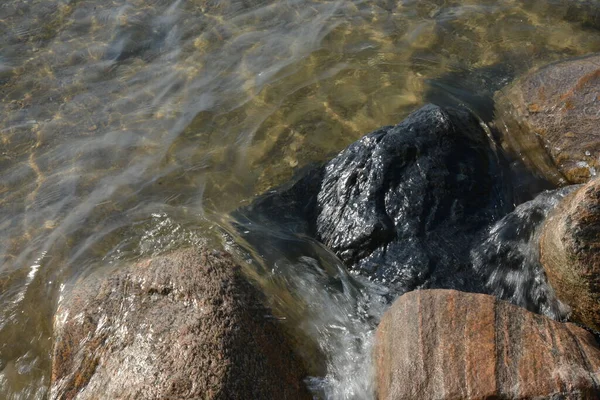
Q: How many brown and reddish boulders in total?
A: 4